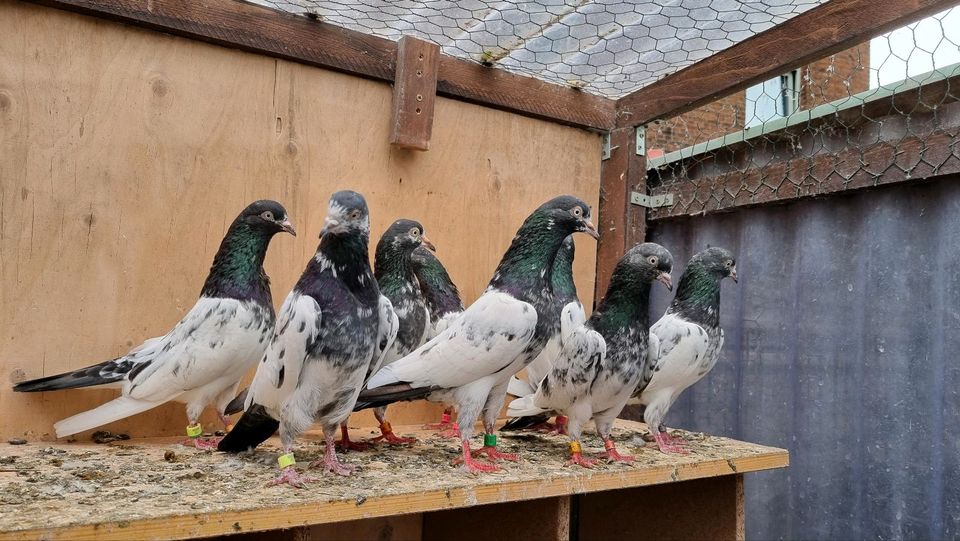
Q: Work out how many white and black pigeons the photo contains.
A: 8